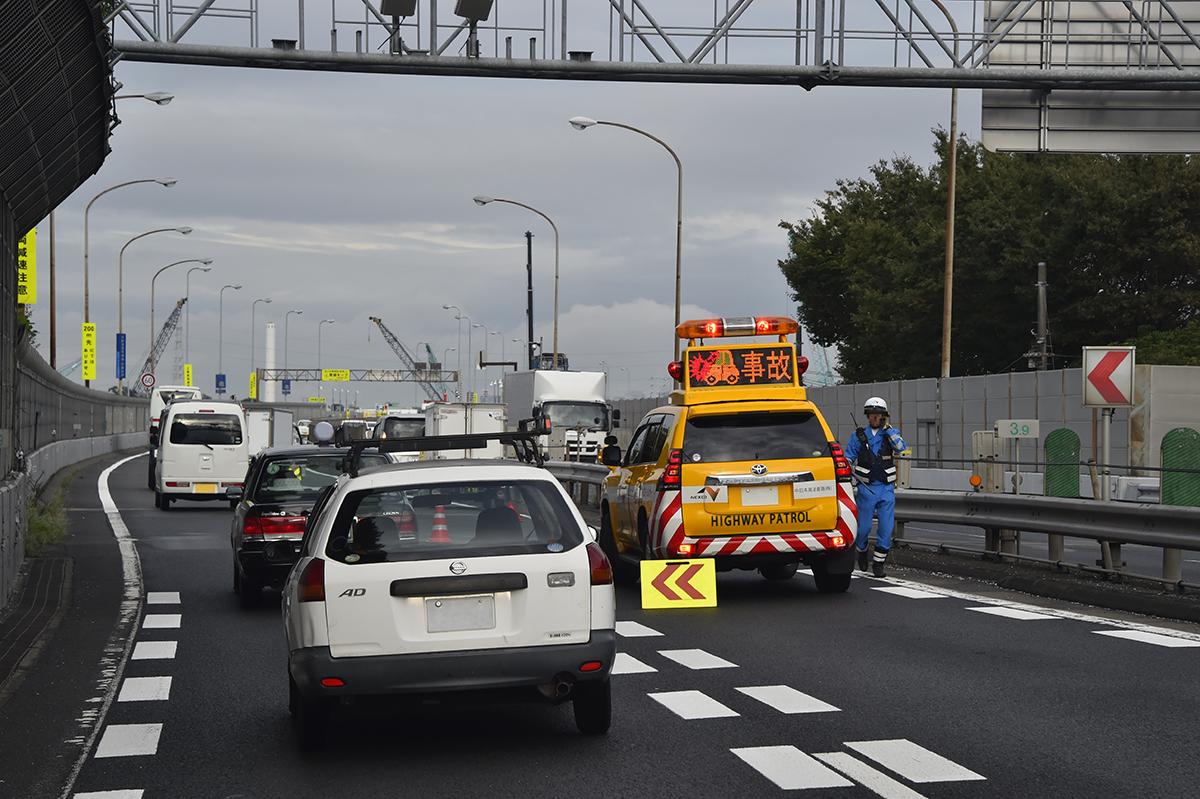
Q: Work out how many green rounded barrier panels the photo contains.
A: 2